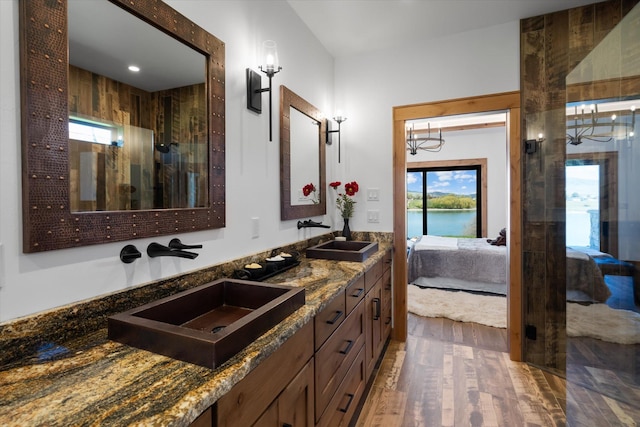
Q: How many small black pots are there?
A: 3